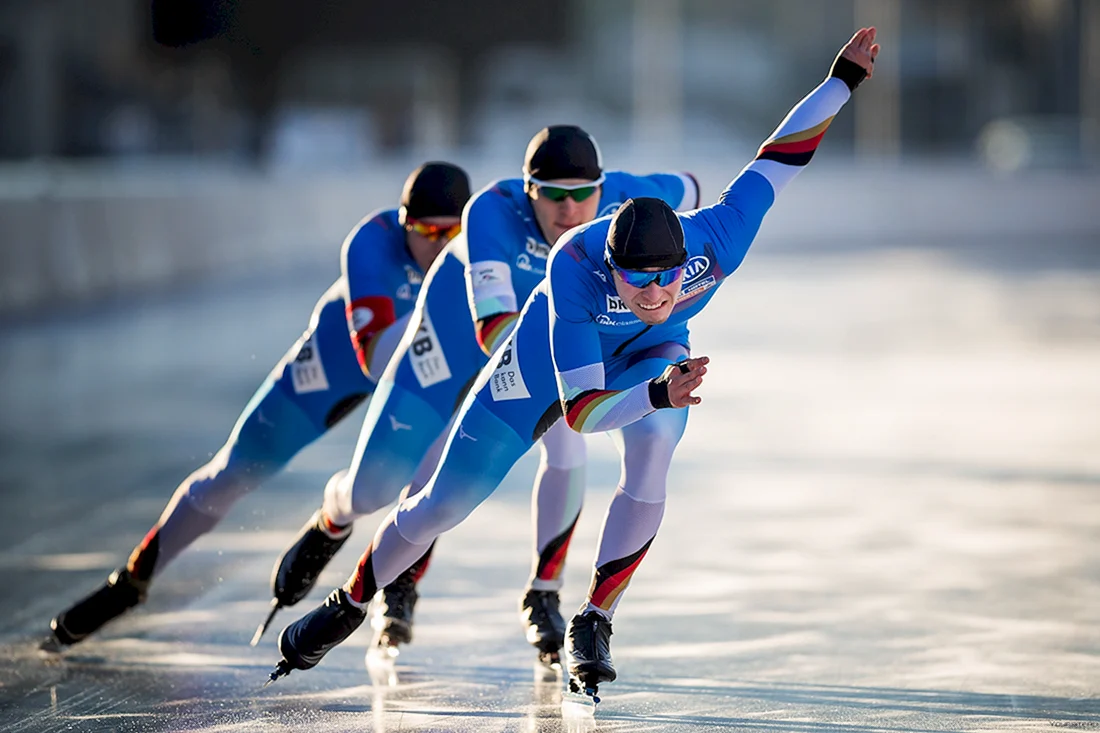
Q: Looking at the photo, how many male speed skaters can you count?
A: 3